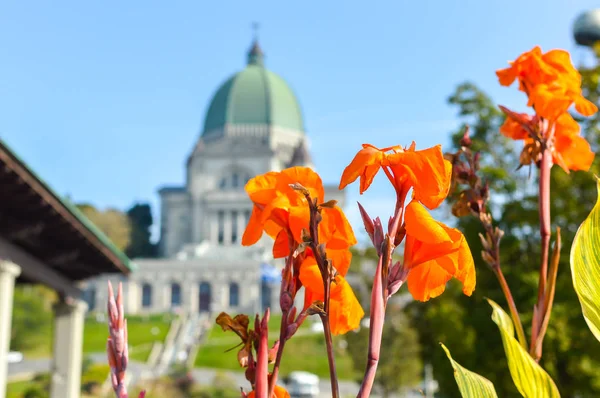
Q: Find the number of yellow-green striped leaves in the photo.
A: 3